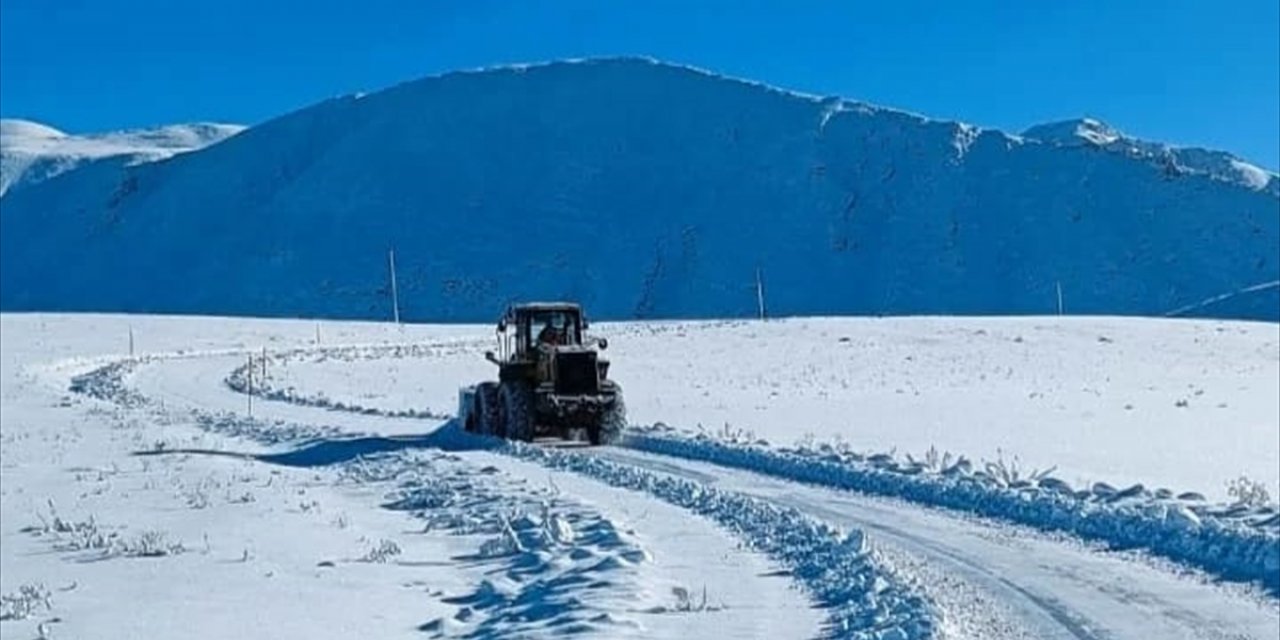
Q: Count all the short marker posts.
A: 4